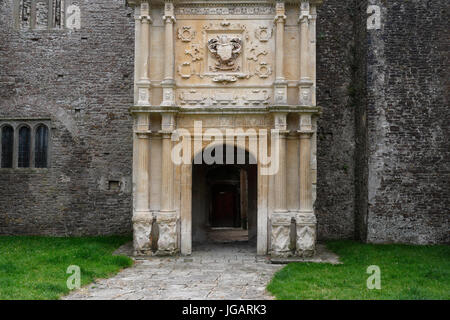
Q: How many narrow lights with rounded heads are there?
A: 3